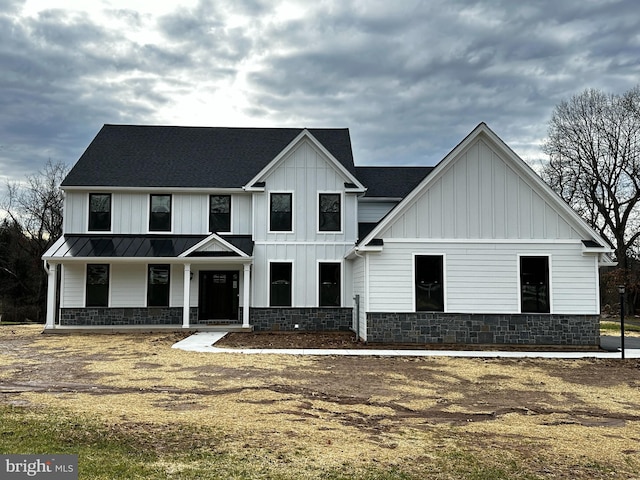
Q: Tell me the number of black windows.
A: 11